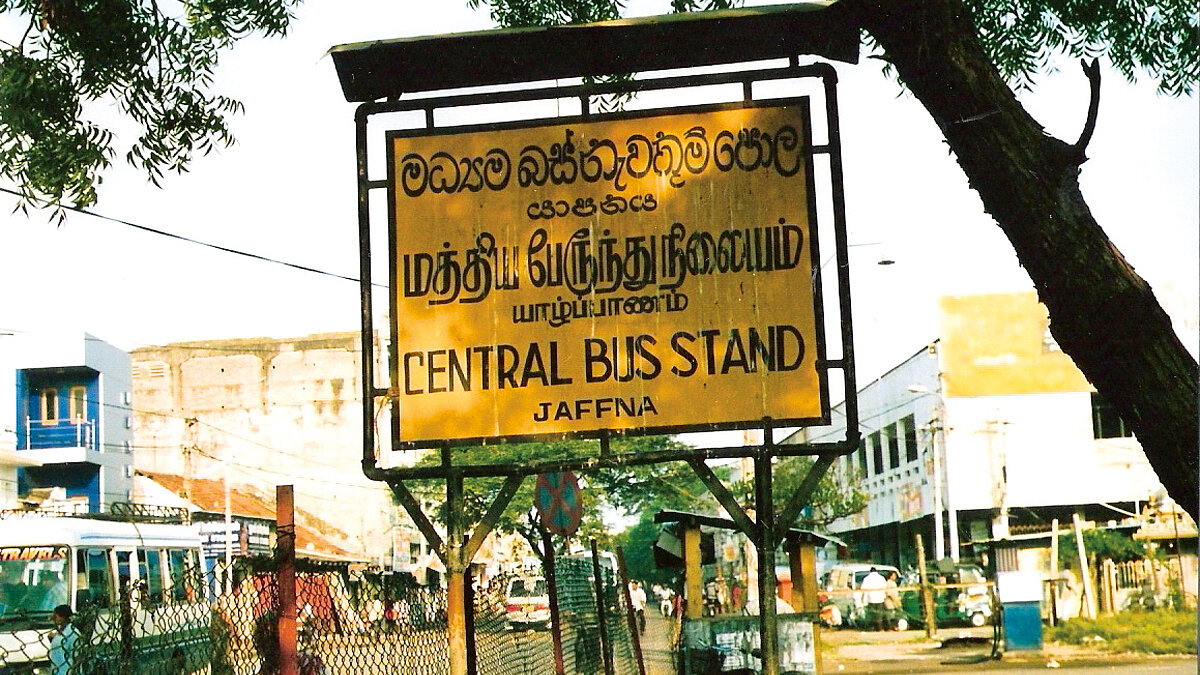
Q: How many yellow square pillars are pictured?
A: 2